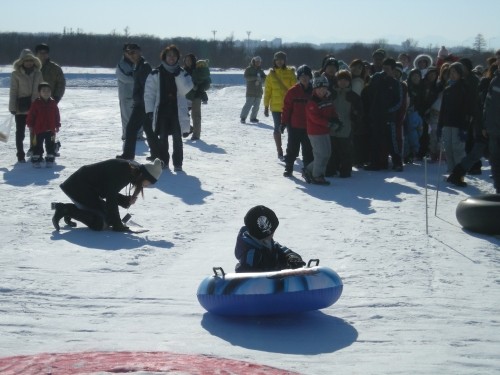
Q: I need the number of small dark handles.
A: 2